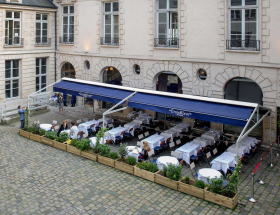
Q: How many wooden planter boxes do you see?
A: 12